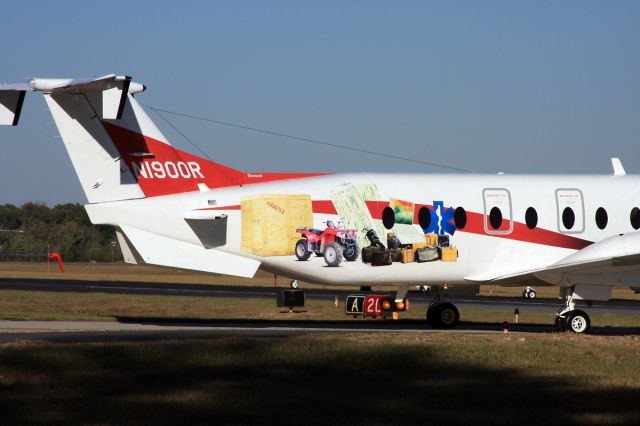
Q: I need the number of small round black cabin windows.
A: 8